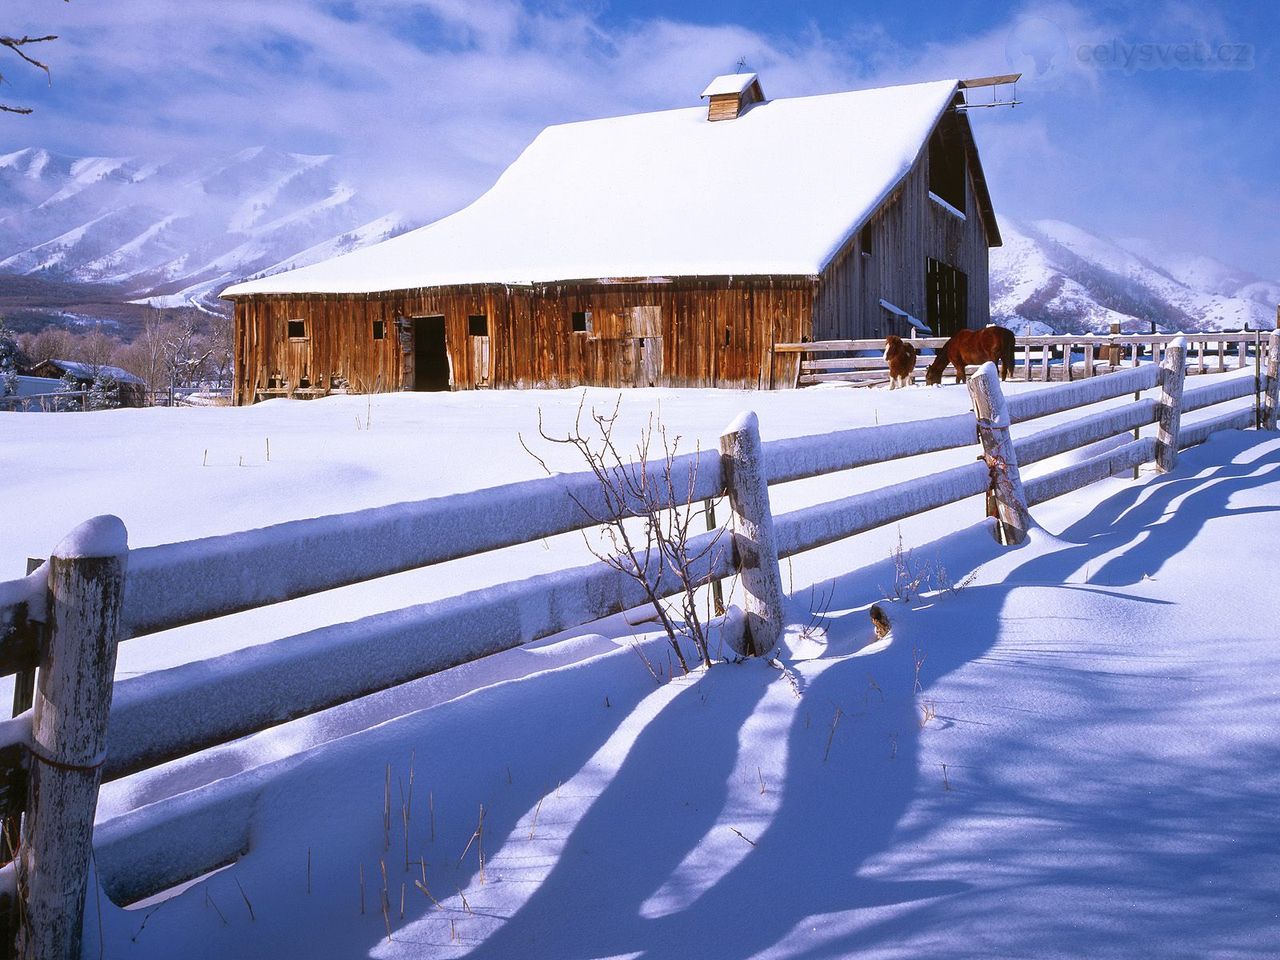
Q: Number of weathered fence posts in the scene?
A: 5